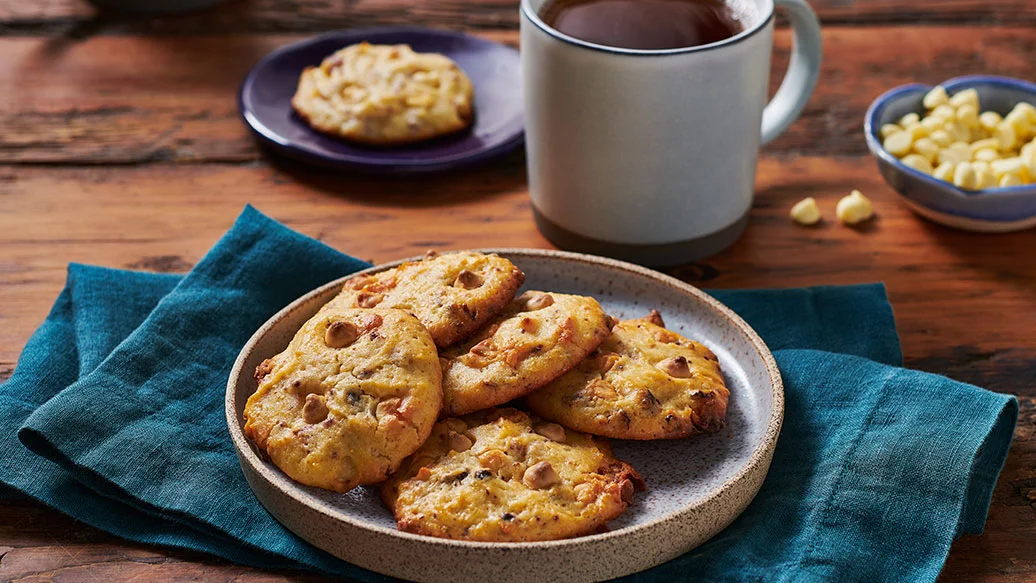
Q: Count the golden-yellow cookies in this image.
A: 6